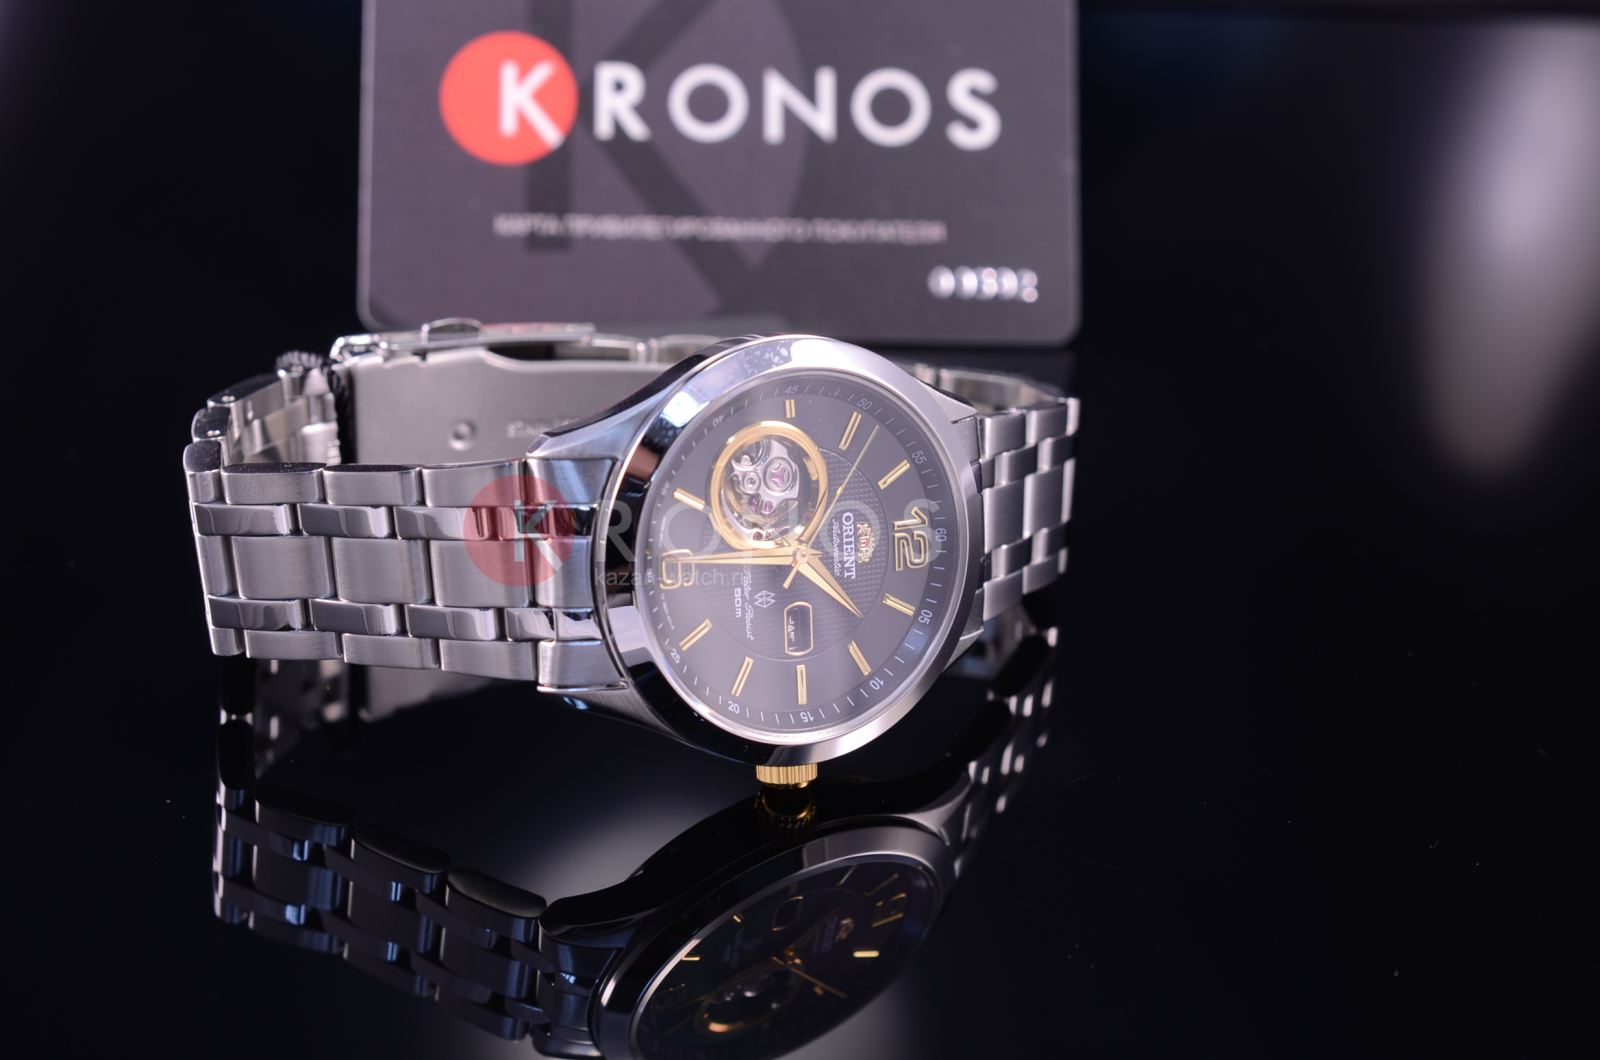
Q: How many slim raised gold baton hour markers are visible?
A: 9